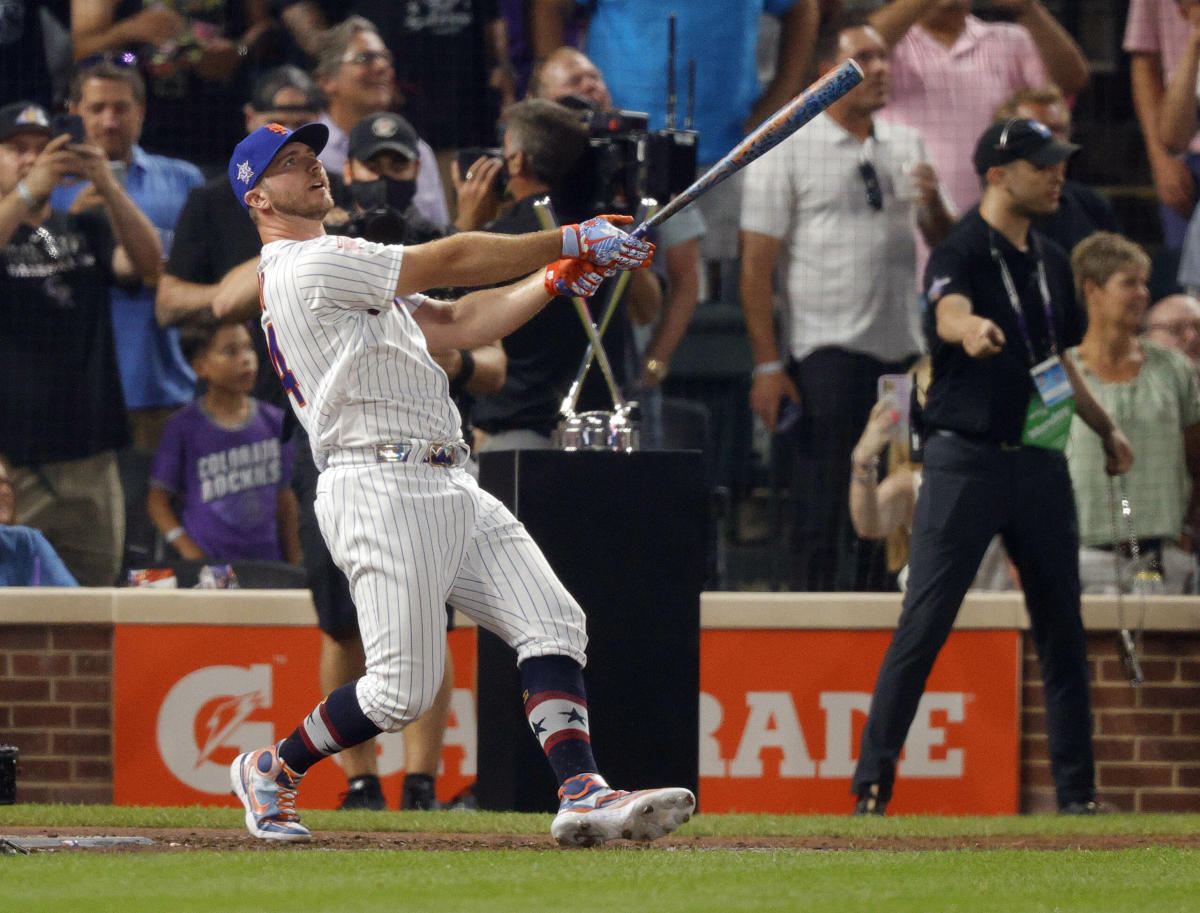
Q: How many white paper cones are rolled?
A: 0